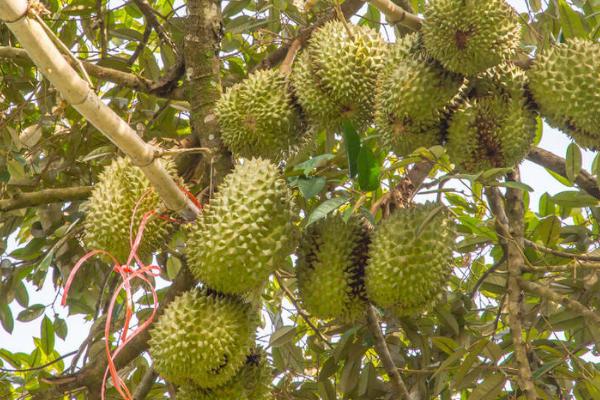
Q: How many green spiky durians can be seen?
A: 12